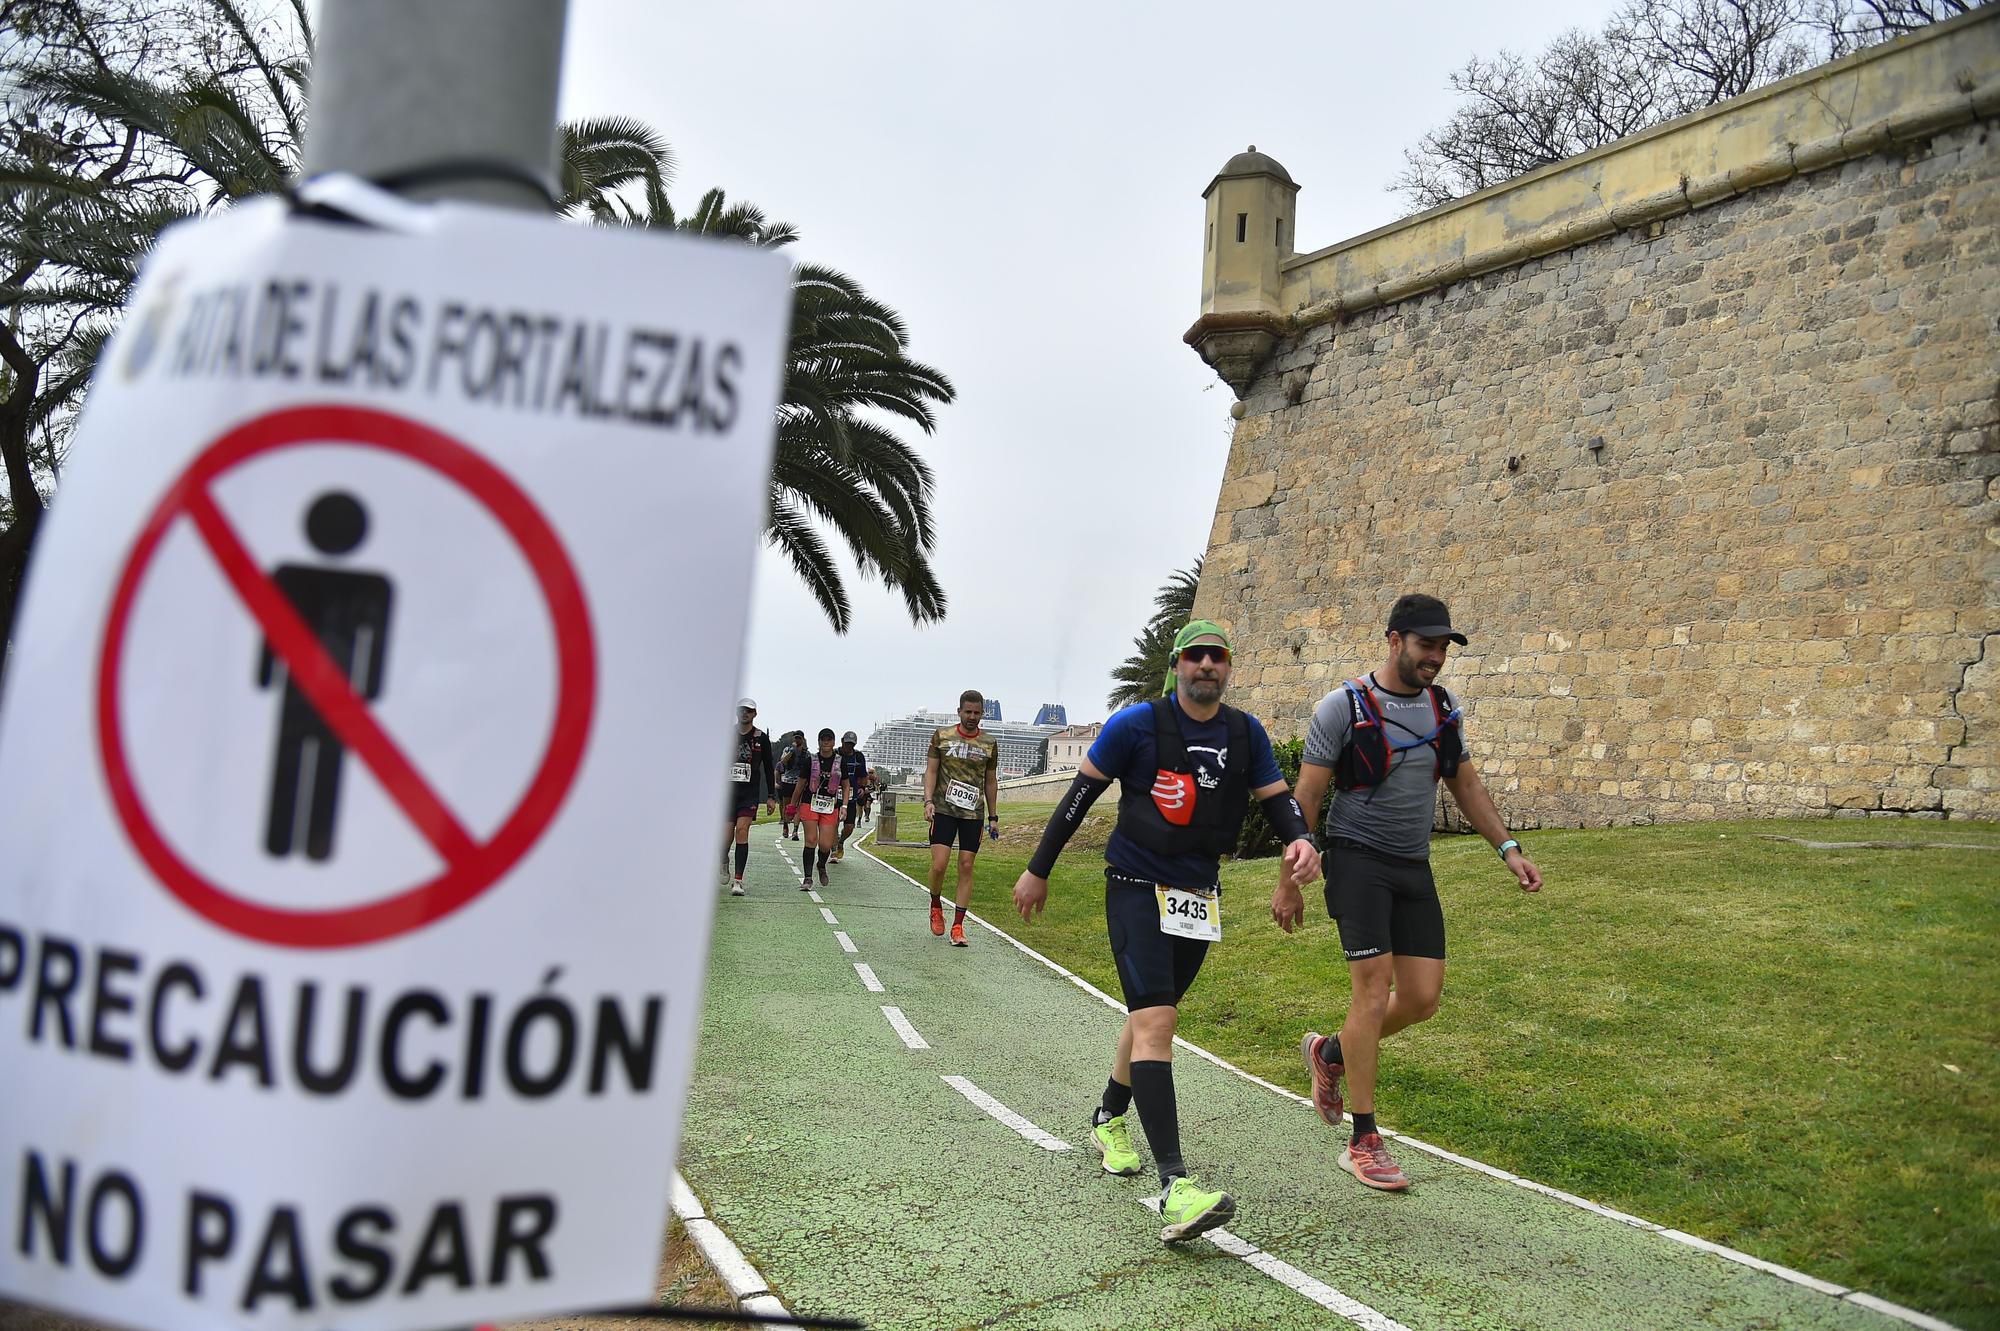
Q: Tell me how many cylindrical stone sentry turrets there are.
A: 1